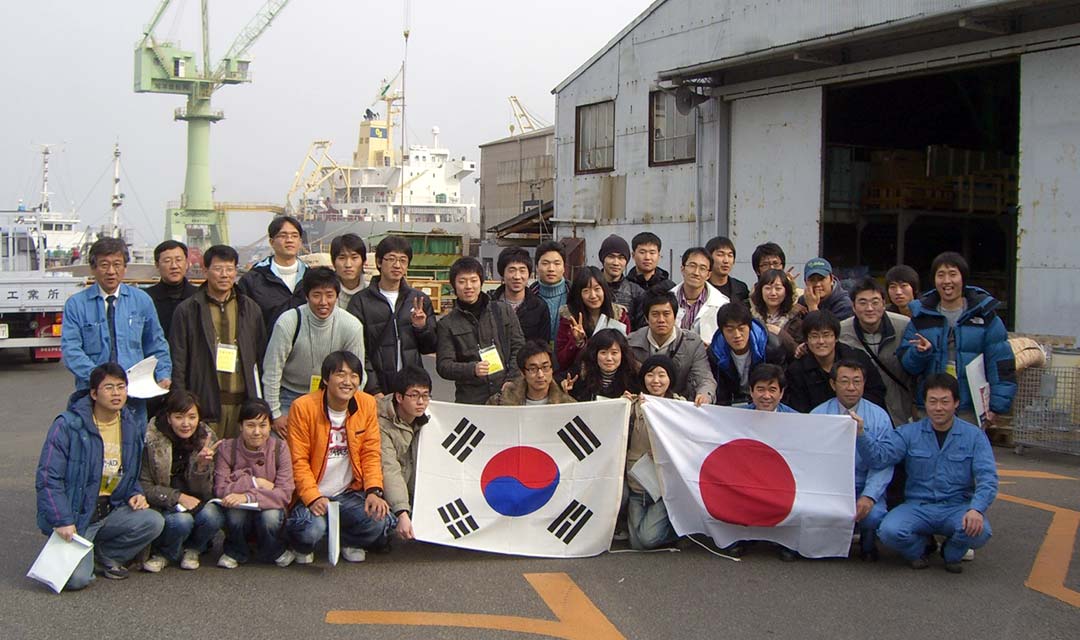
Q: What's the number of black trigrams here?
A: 4